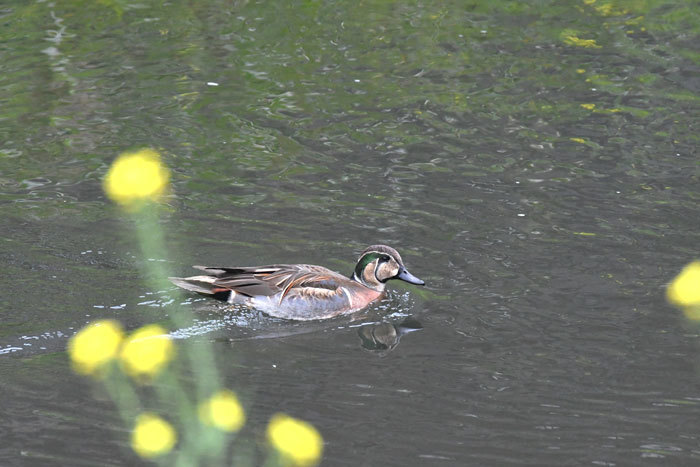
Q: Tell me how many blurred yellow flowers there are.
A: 7